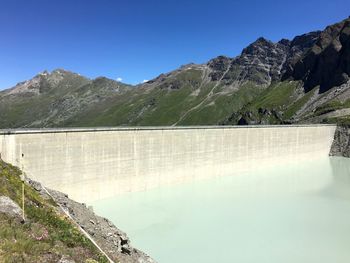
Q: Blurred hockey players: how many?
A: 0